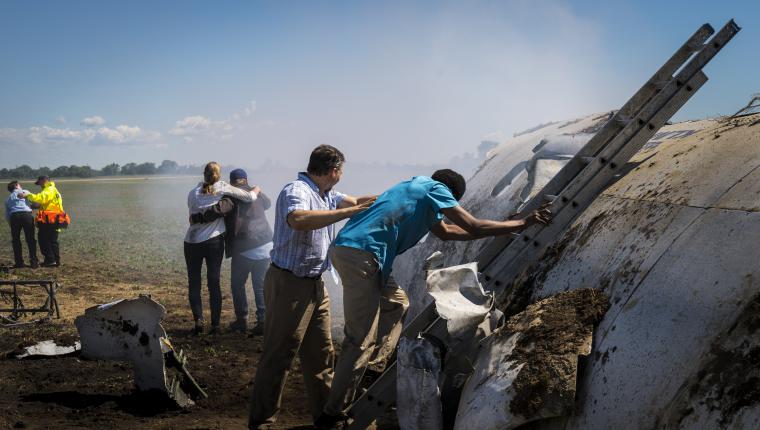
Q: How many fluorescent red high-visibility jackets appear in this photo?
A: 0